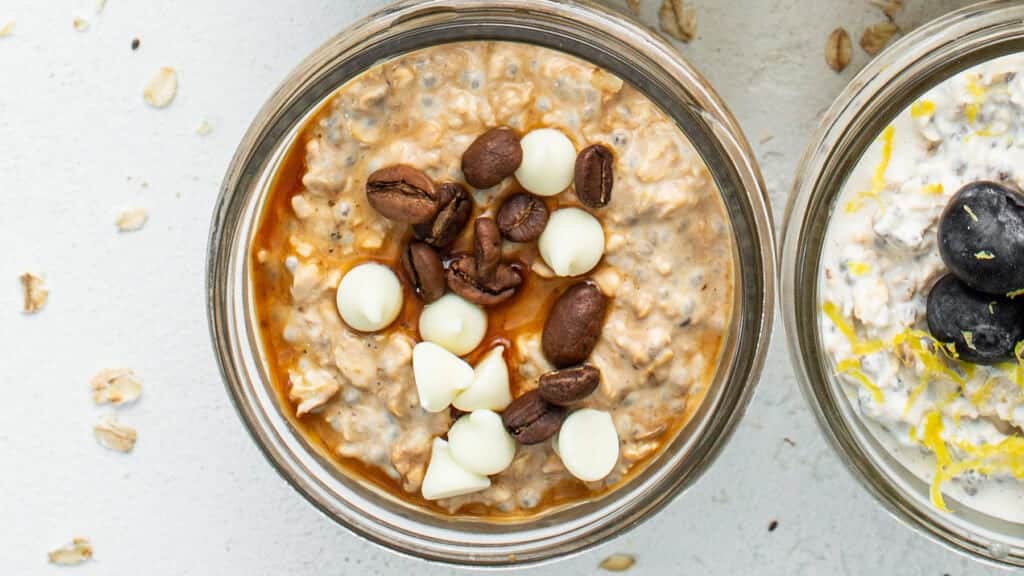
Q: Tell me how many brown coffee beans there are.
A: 11